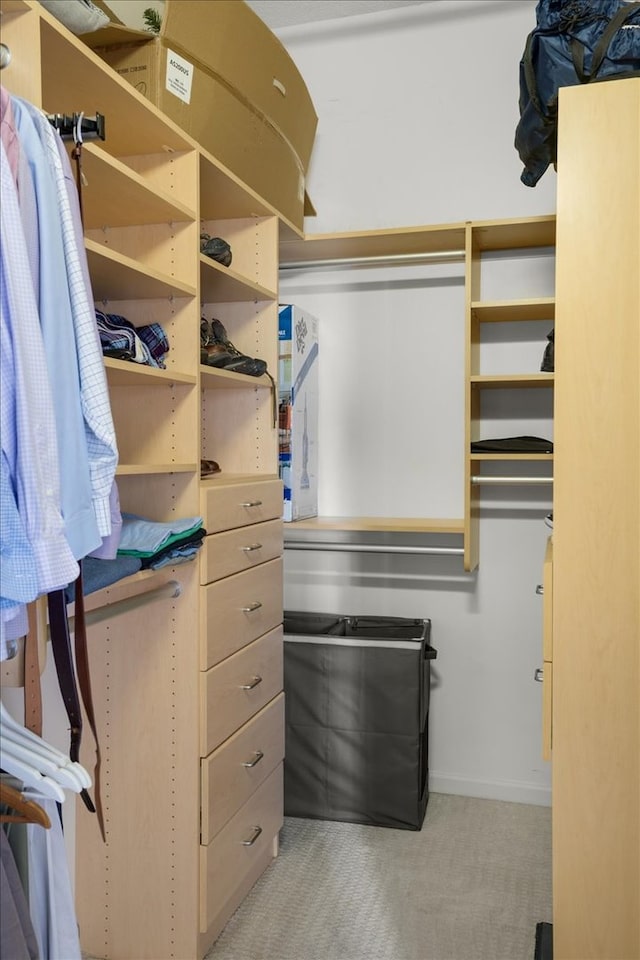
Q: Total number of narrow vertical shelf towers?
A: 3